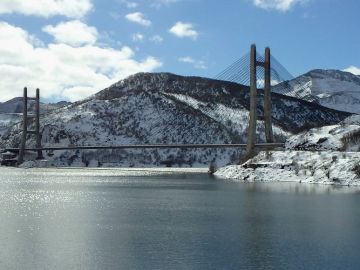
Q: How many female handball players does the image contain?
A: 0